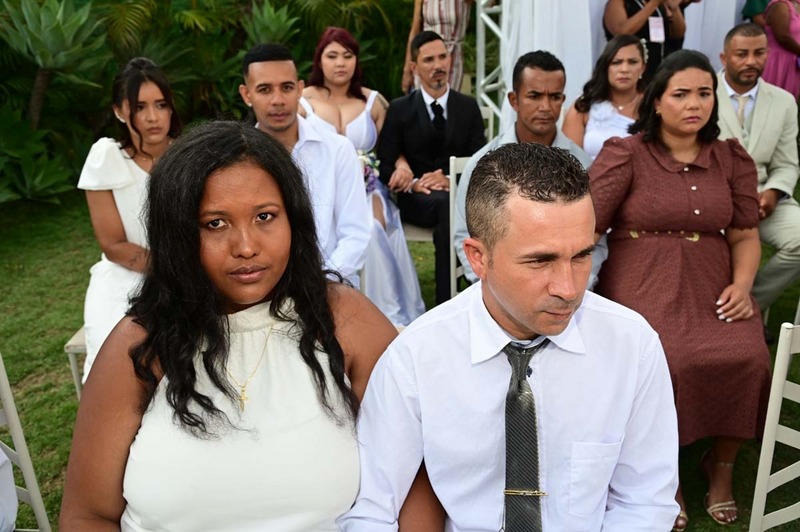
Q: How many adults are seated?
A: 10